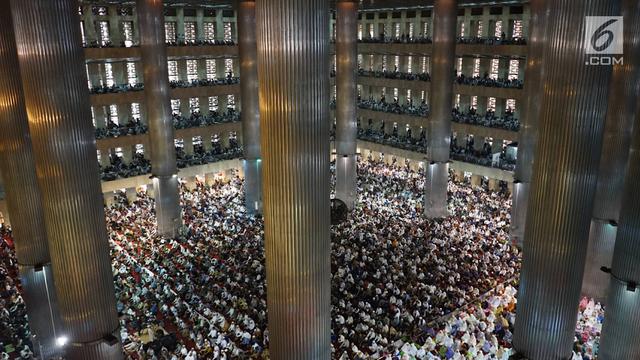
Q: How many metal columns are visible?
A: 11